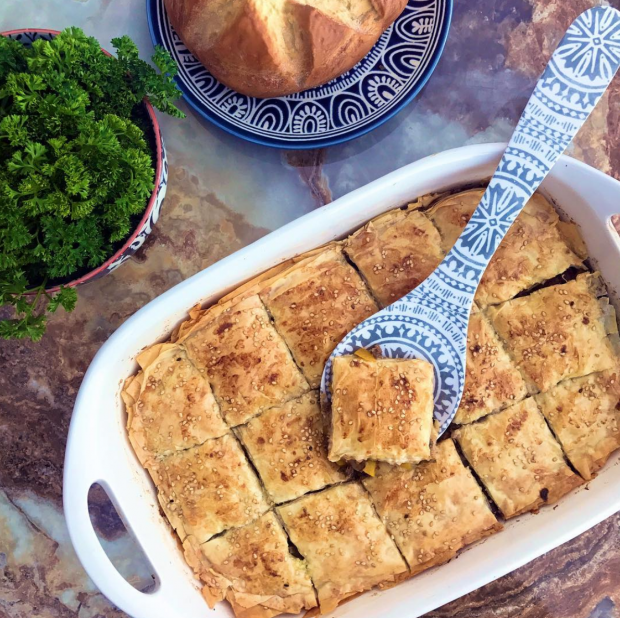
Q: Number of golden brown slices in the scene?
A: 15